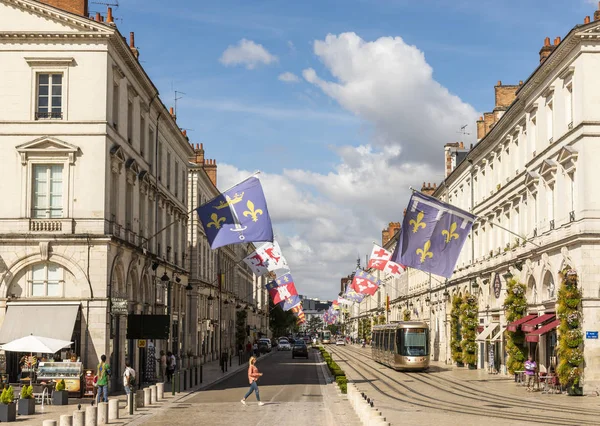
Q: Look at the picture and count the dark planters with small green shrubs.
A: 3